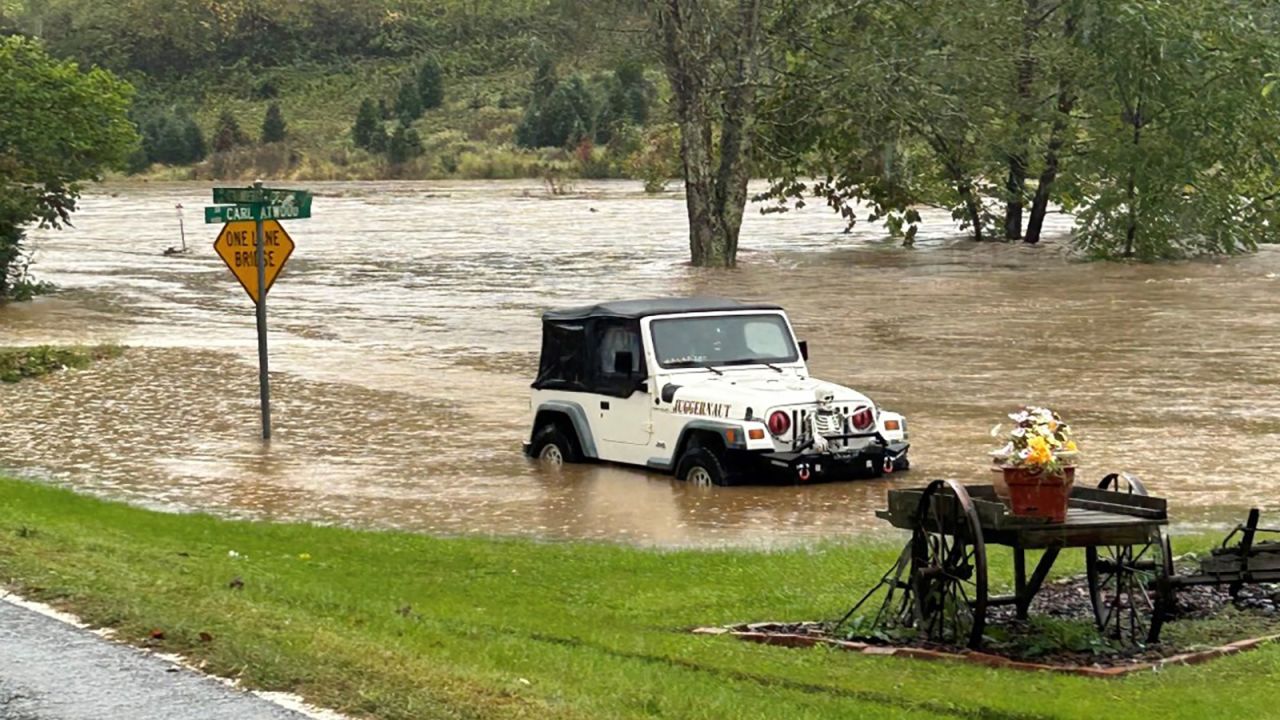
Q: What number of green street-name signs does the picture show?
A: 2